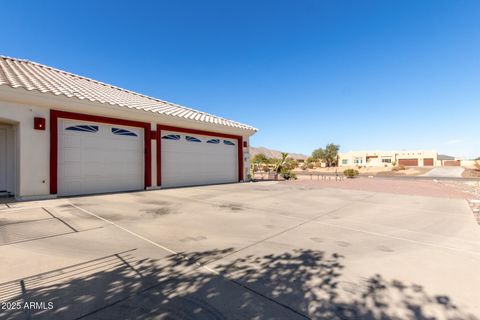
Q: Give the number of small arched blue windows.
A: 6